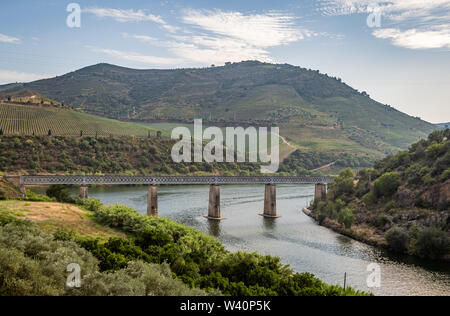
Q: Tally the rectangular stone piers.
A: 5